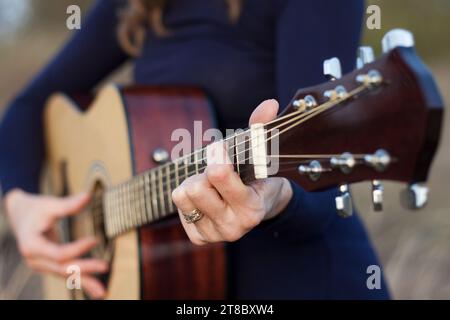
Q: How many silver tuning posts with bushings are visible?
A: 6